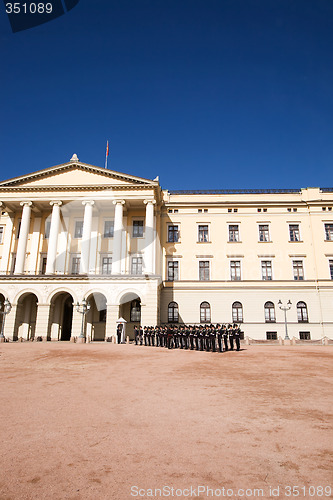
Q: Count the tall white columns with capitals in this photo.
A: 5